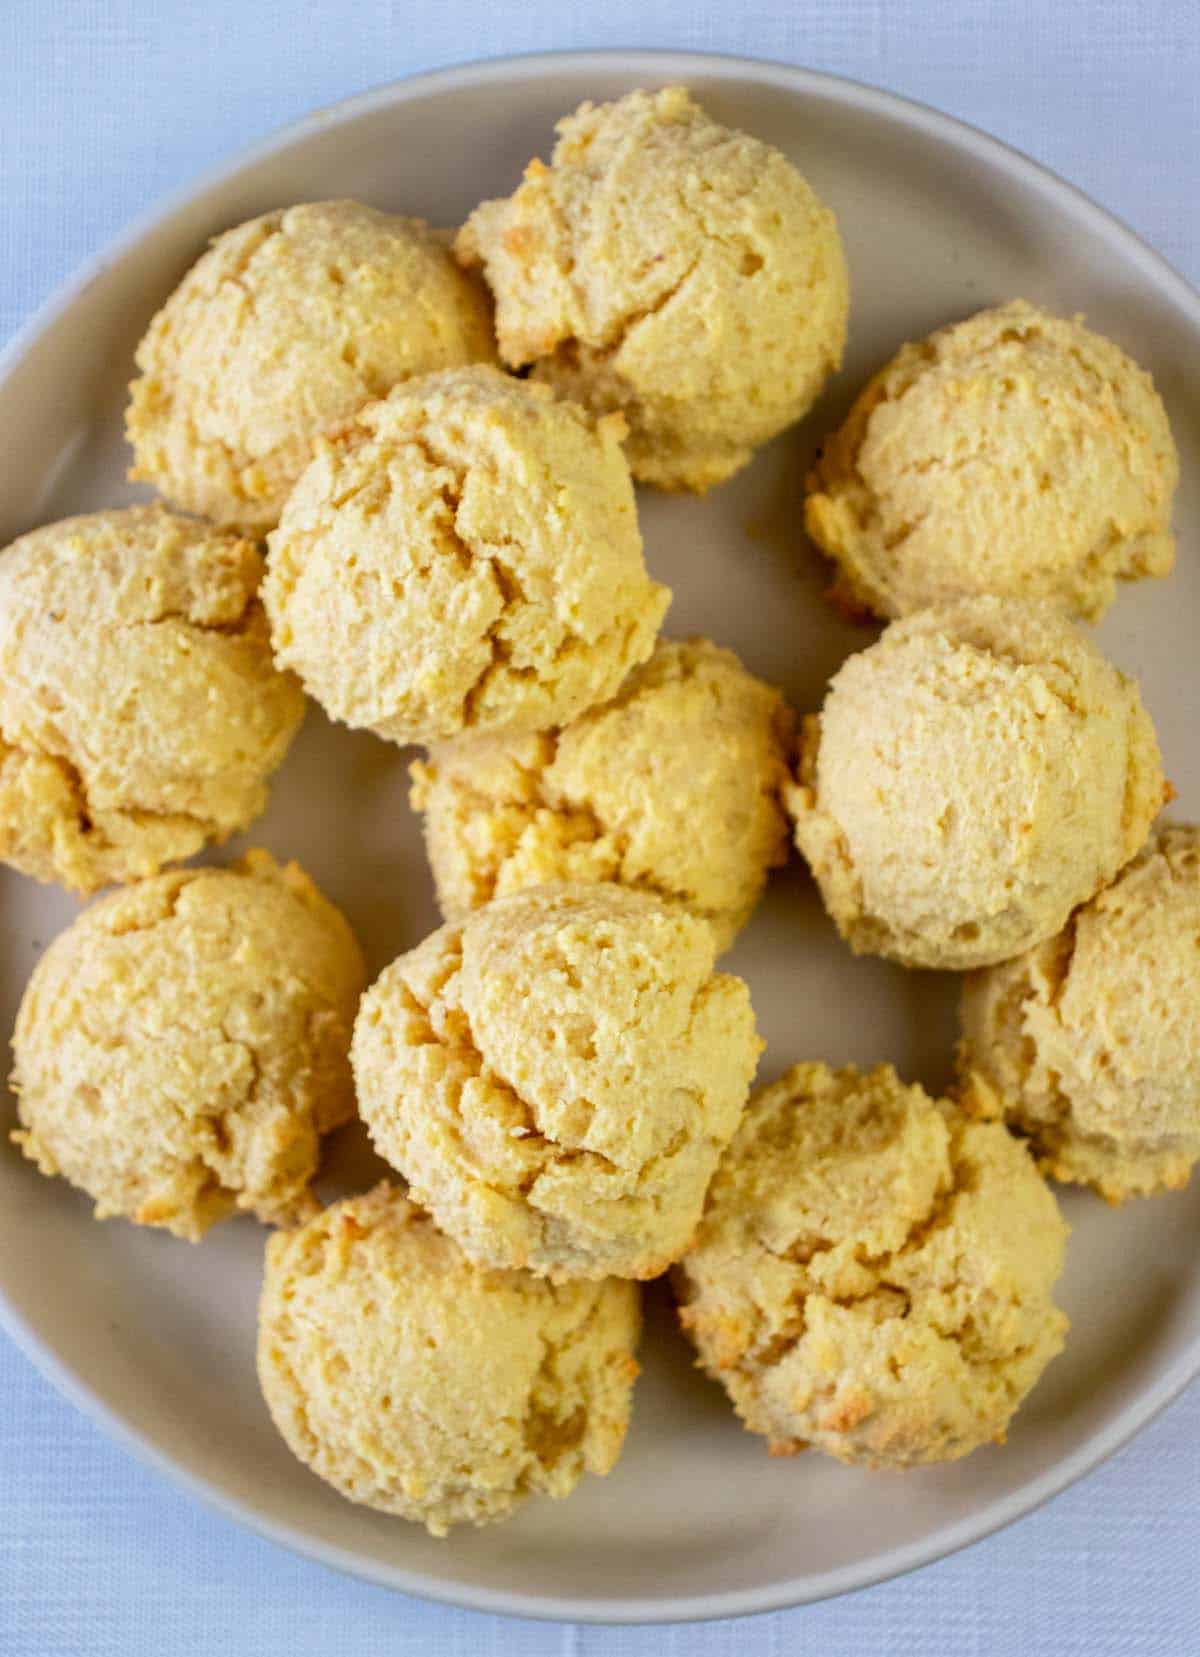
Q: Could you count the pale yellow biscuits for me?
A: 12